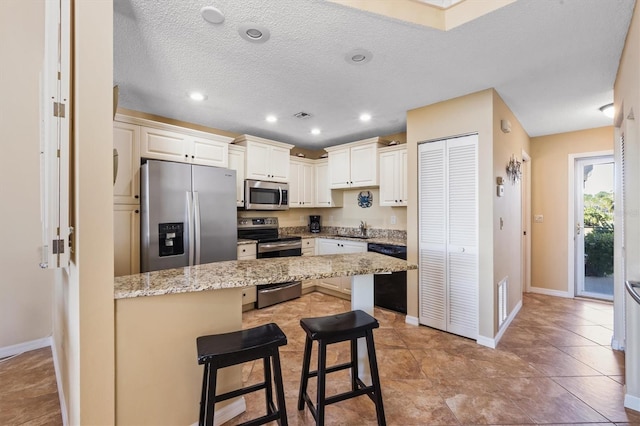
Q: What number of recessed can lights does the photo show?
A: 6